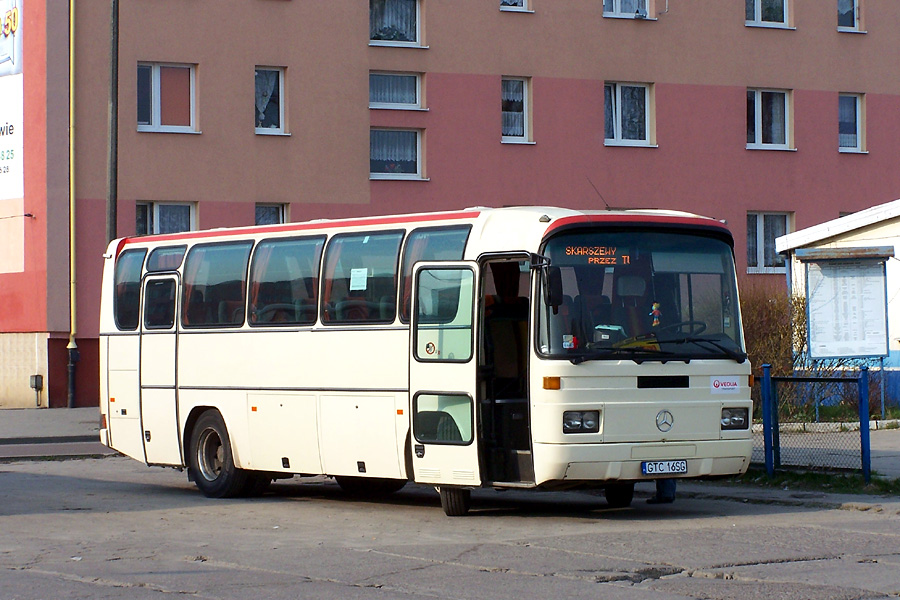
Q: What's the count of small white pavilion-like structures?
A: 1